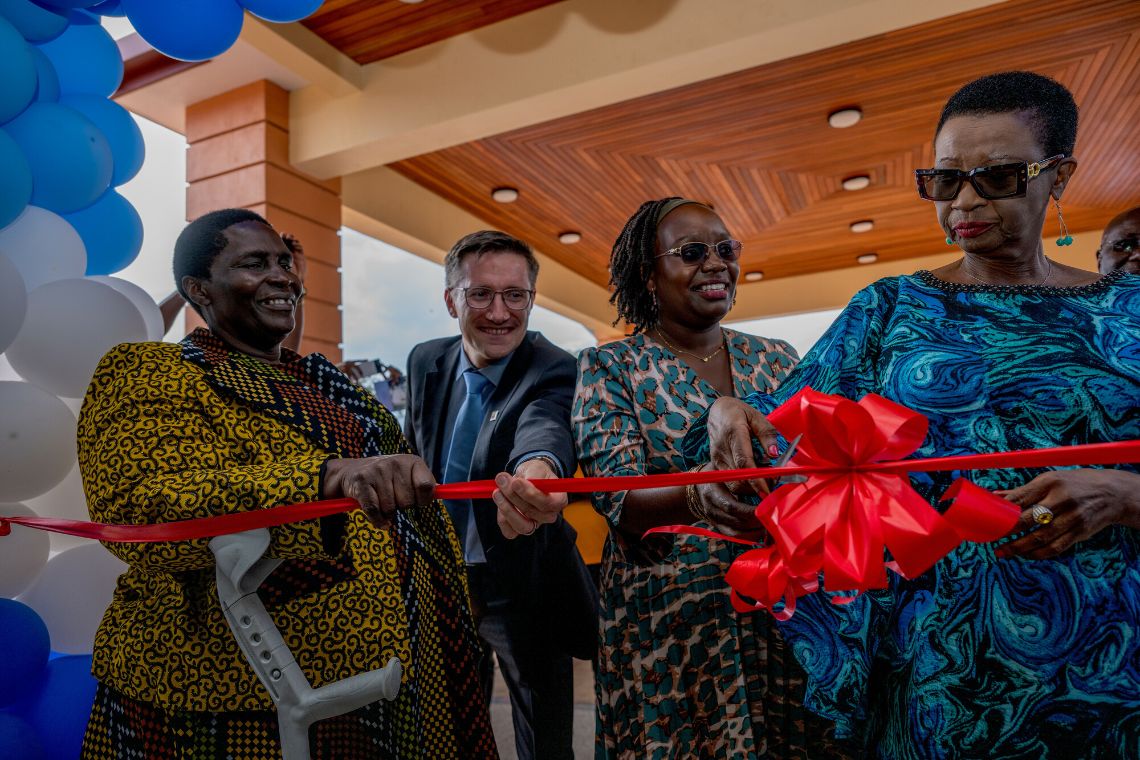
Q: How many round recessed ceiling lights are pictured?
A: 7